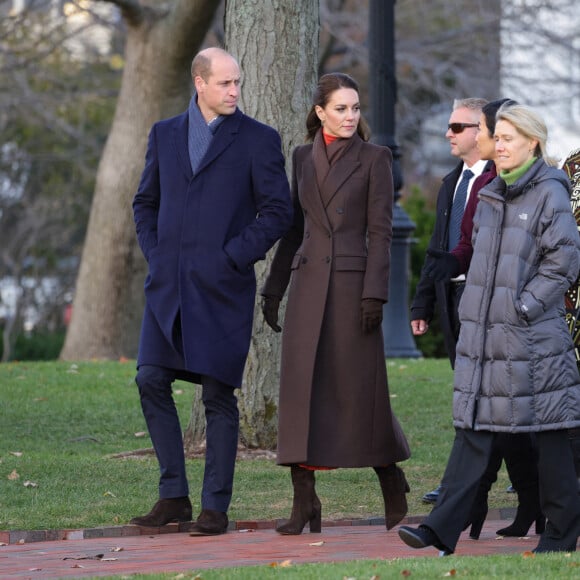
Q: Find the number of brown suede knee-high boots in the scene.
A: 2